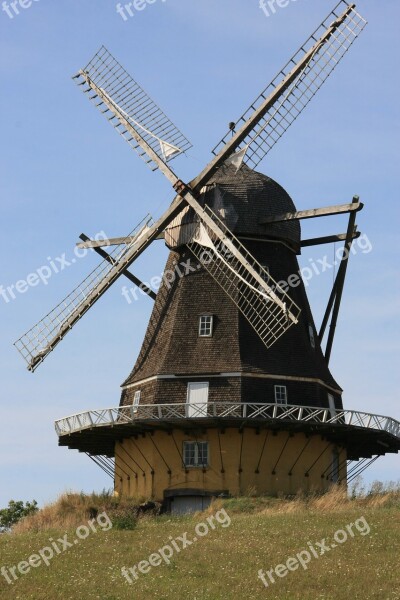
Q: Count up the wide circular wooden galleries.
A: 1